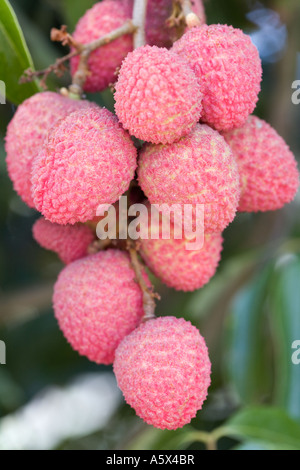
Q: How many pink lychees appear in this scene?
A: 12